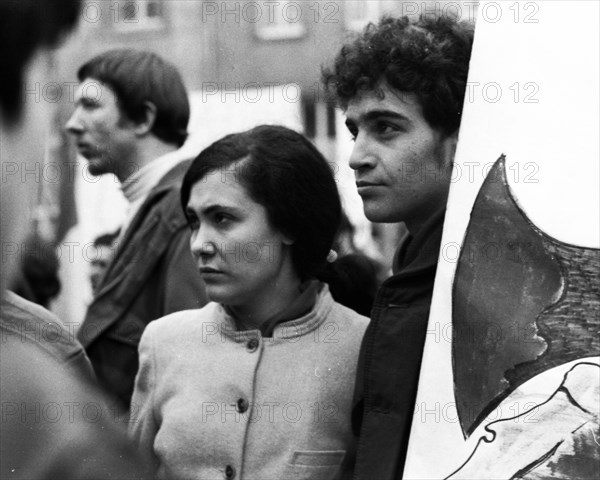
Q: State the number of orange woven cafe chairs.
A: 0